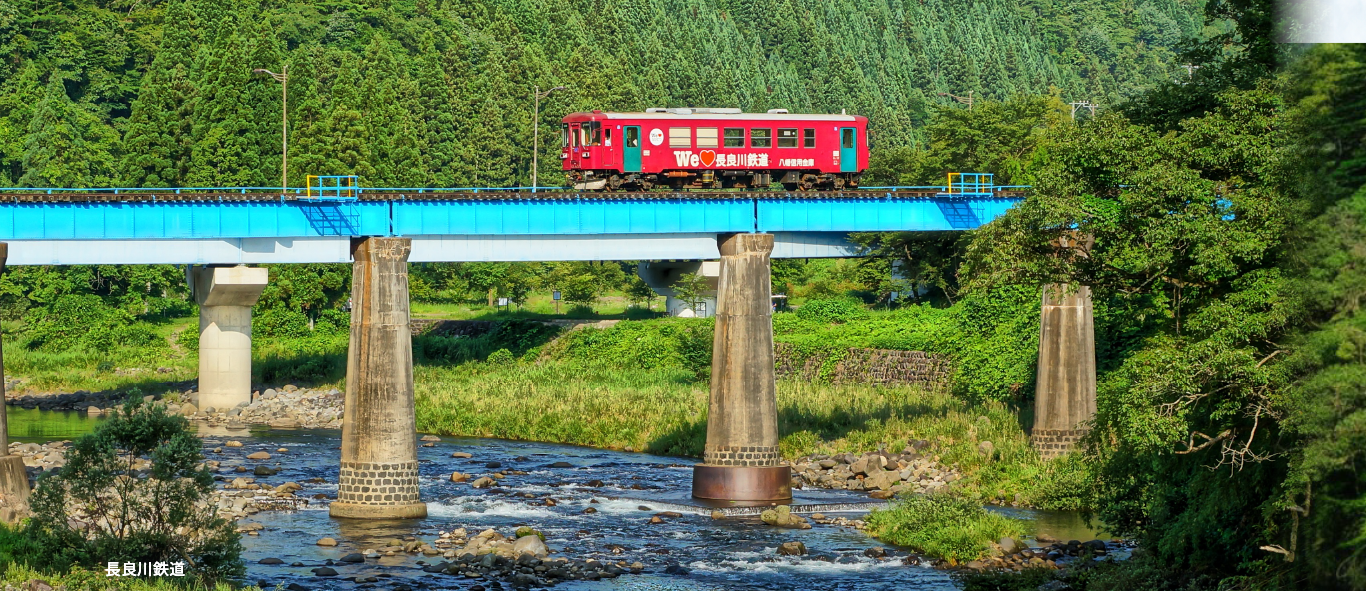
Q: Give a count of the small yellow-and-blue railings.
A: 2